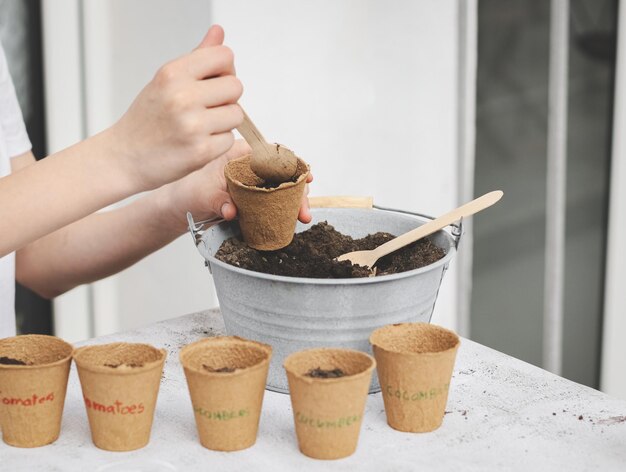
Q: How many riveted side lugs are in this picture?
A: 2